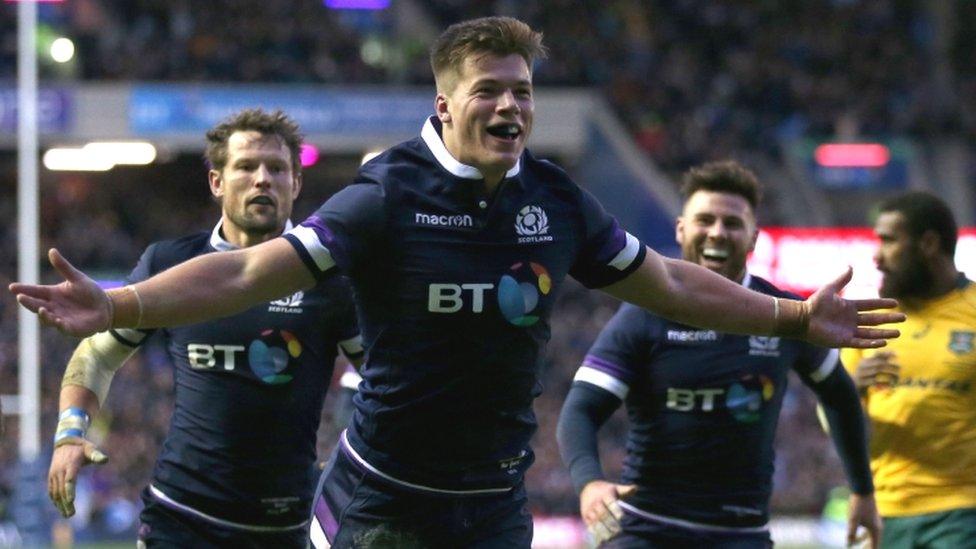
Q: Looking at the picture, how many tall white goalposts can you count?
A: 1